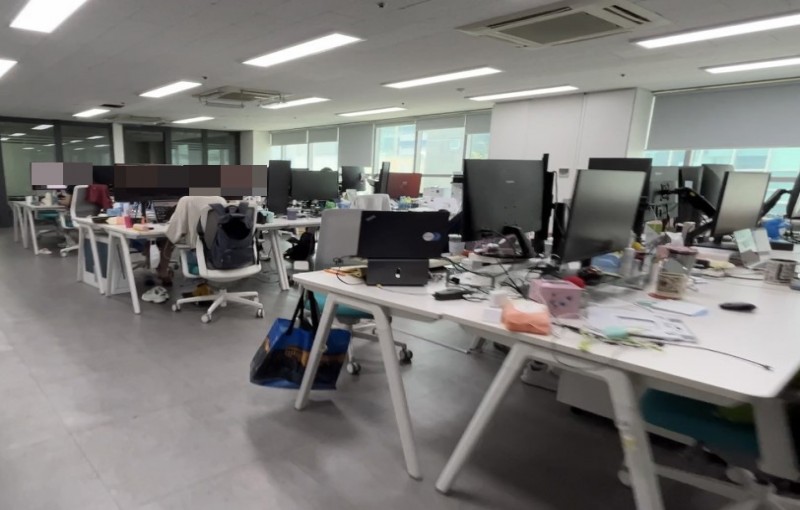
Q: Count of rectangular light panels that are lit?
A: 12